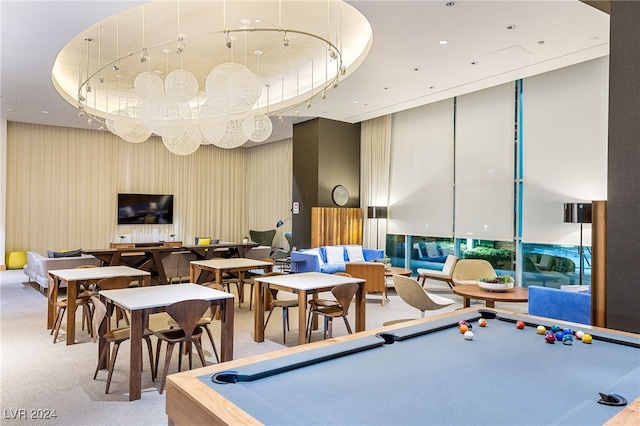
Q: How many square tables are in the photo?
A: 4